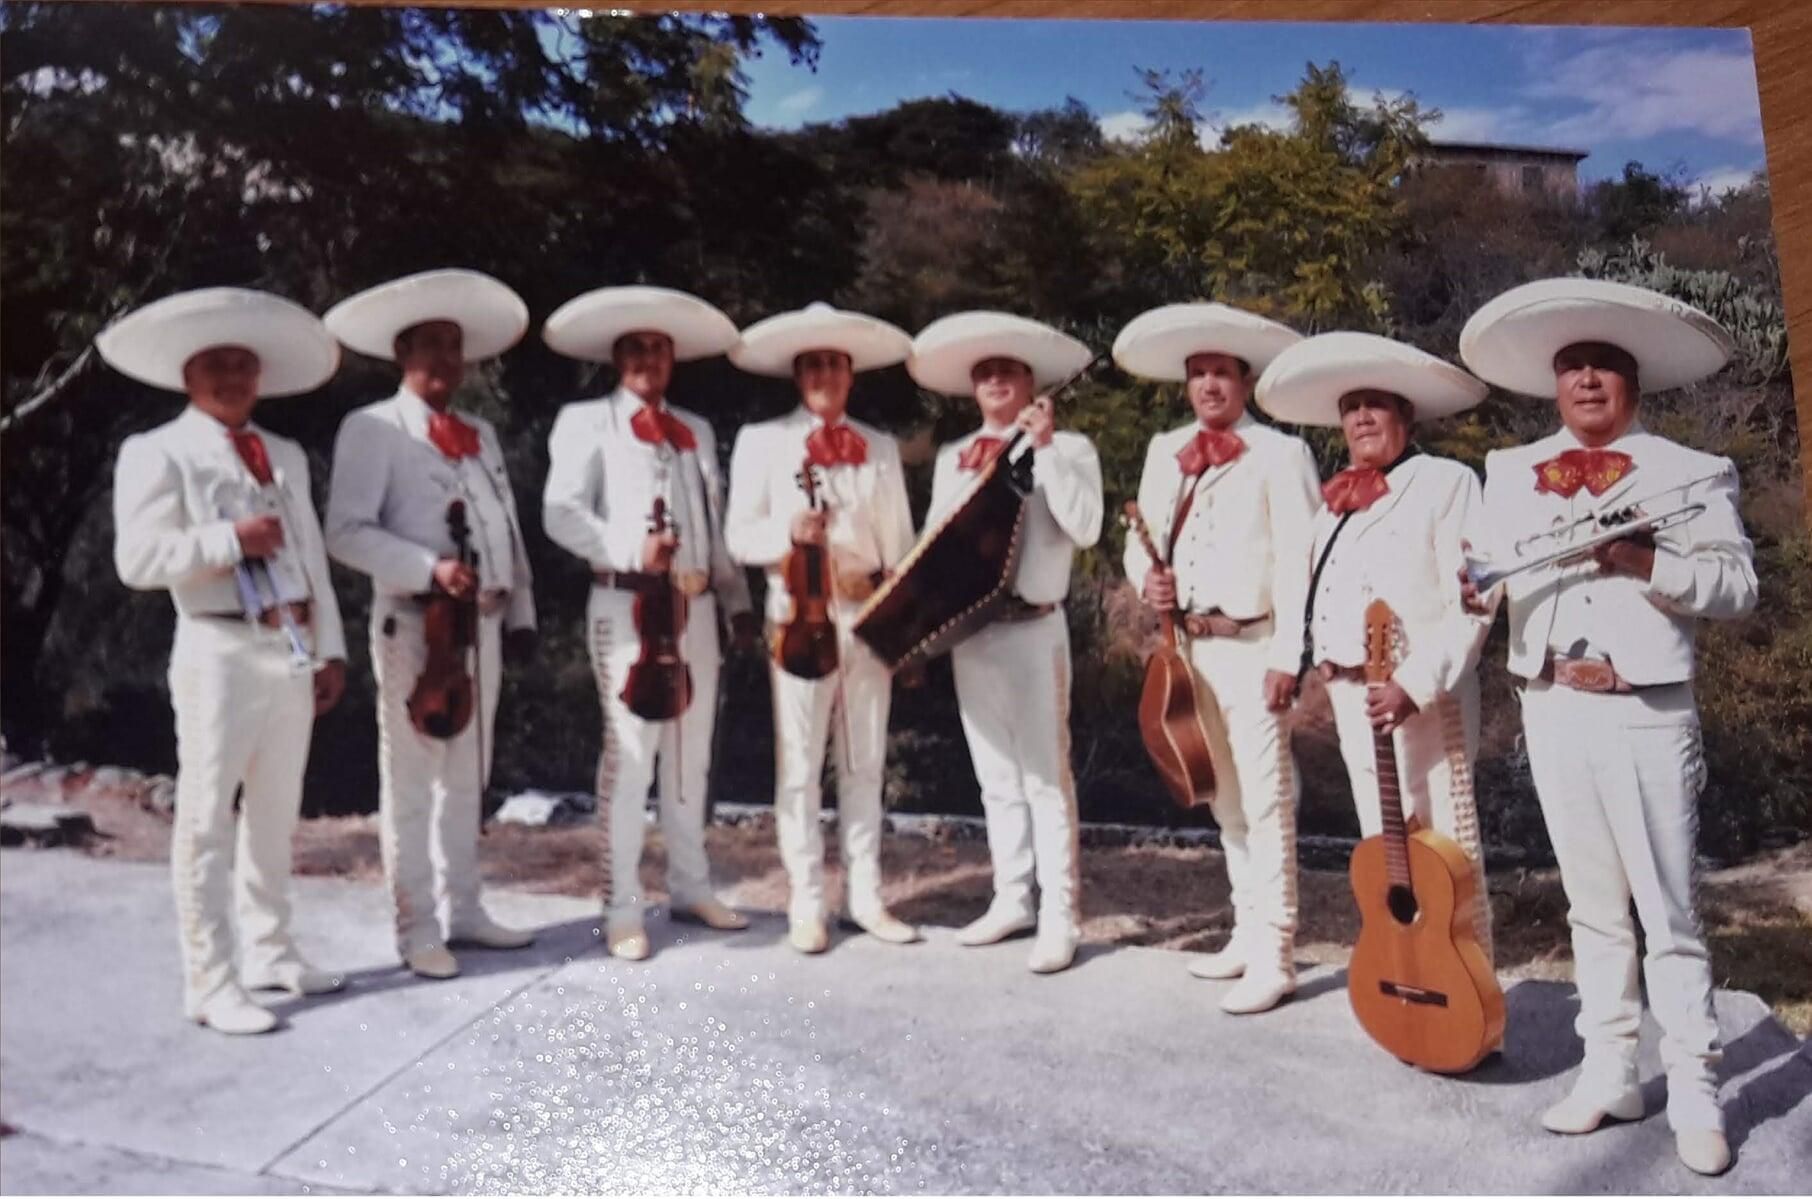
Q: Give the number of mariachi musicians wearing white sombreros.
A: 8